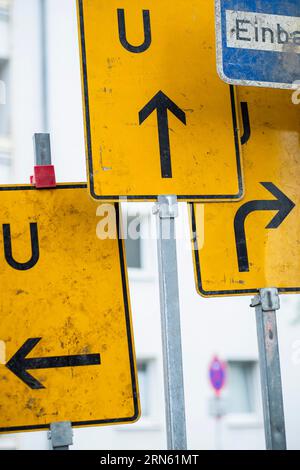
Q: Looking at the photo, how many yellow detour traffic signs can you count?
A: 3